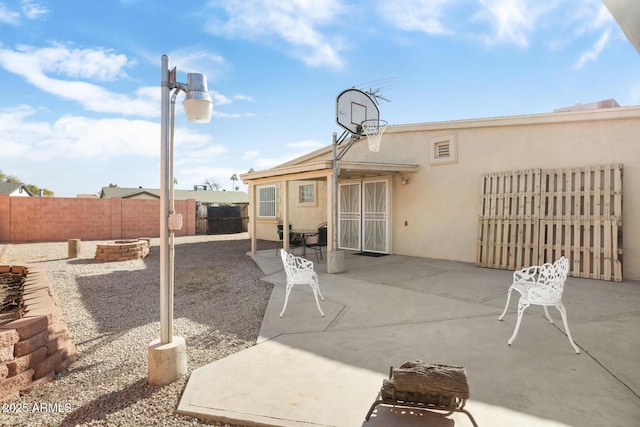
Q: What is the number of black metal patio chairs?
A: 2